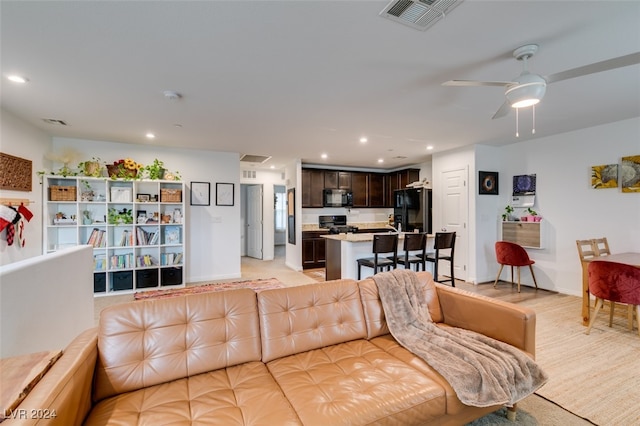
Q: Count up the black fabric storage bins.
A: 4